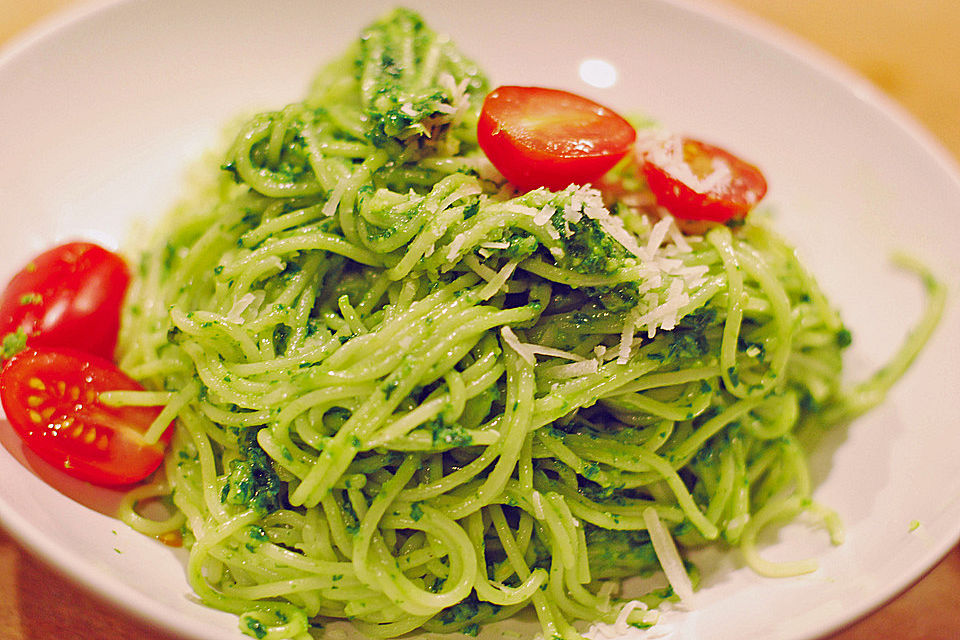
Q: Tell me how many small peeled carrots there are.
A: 0